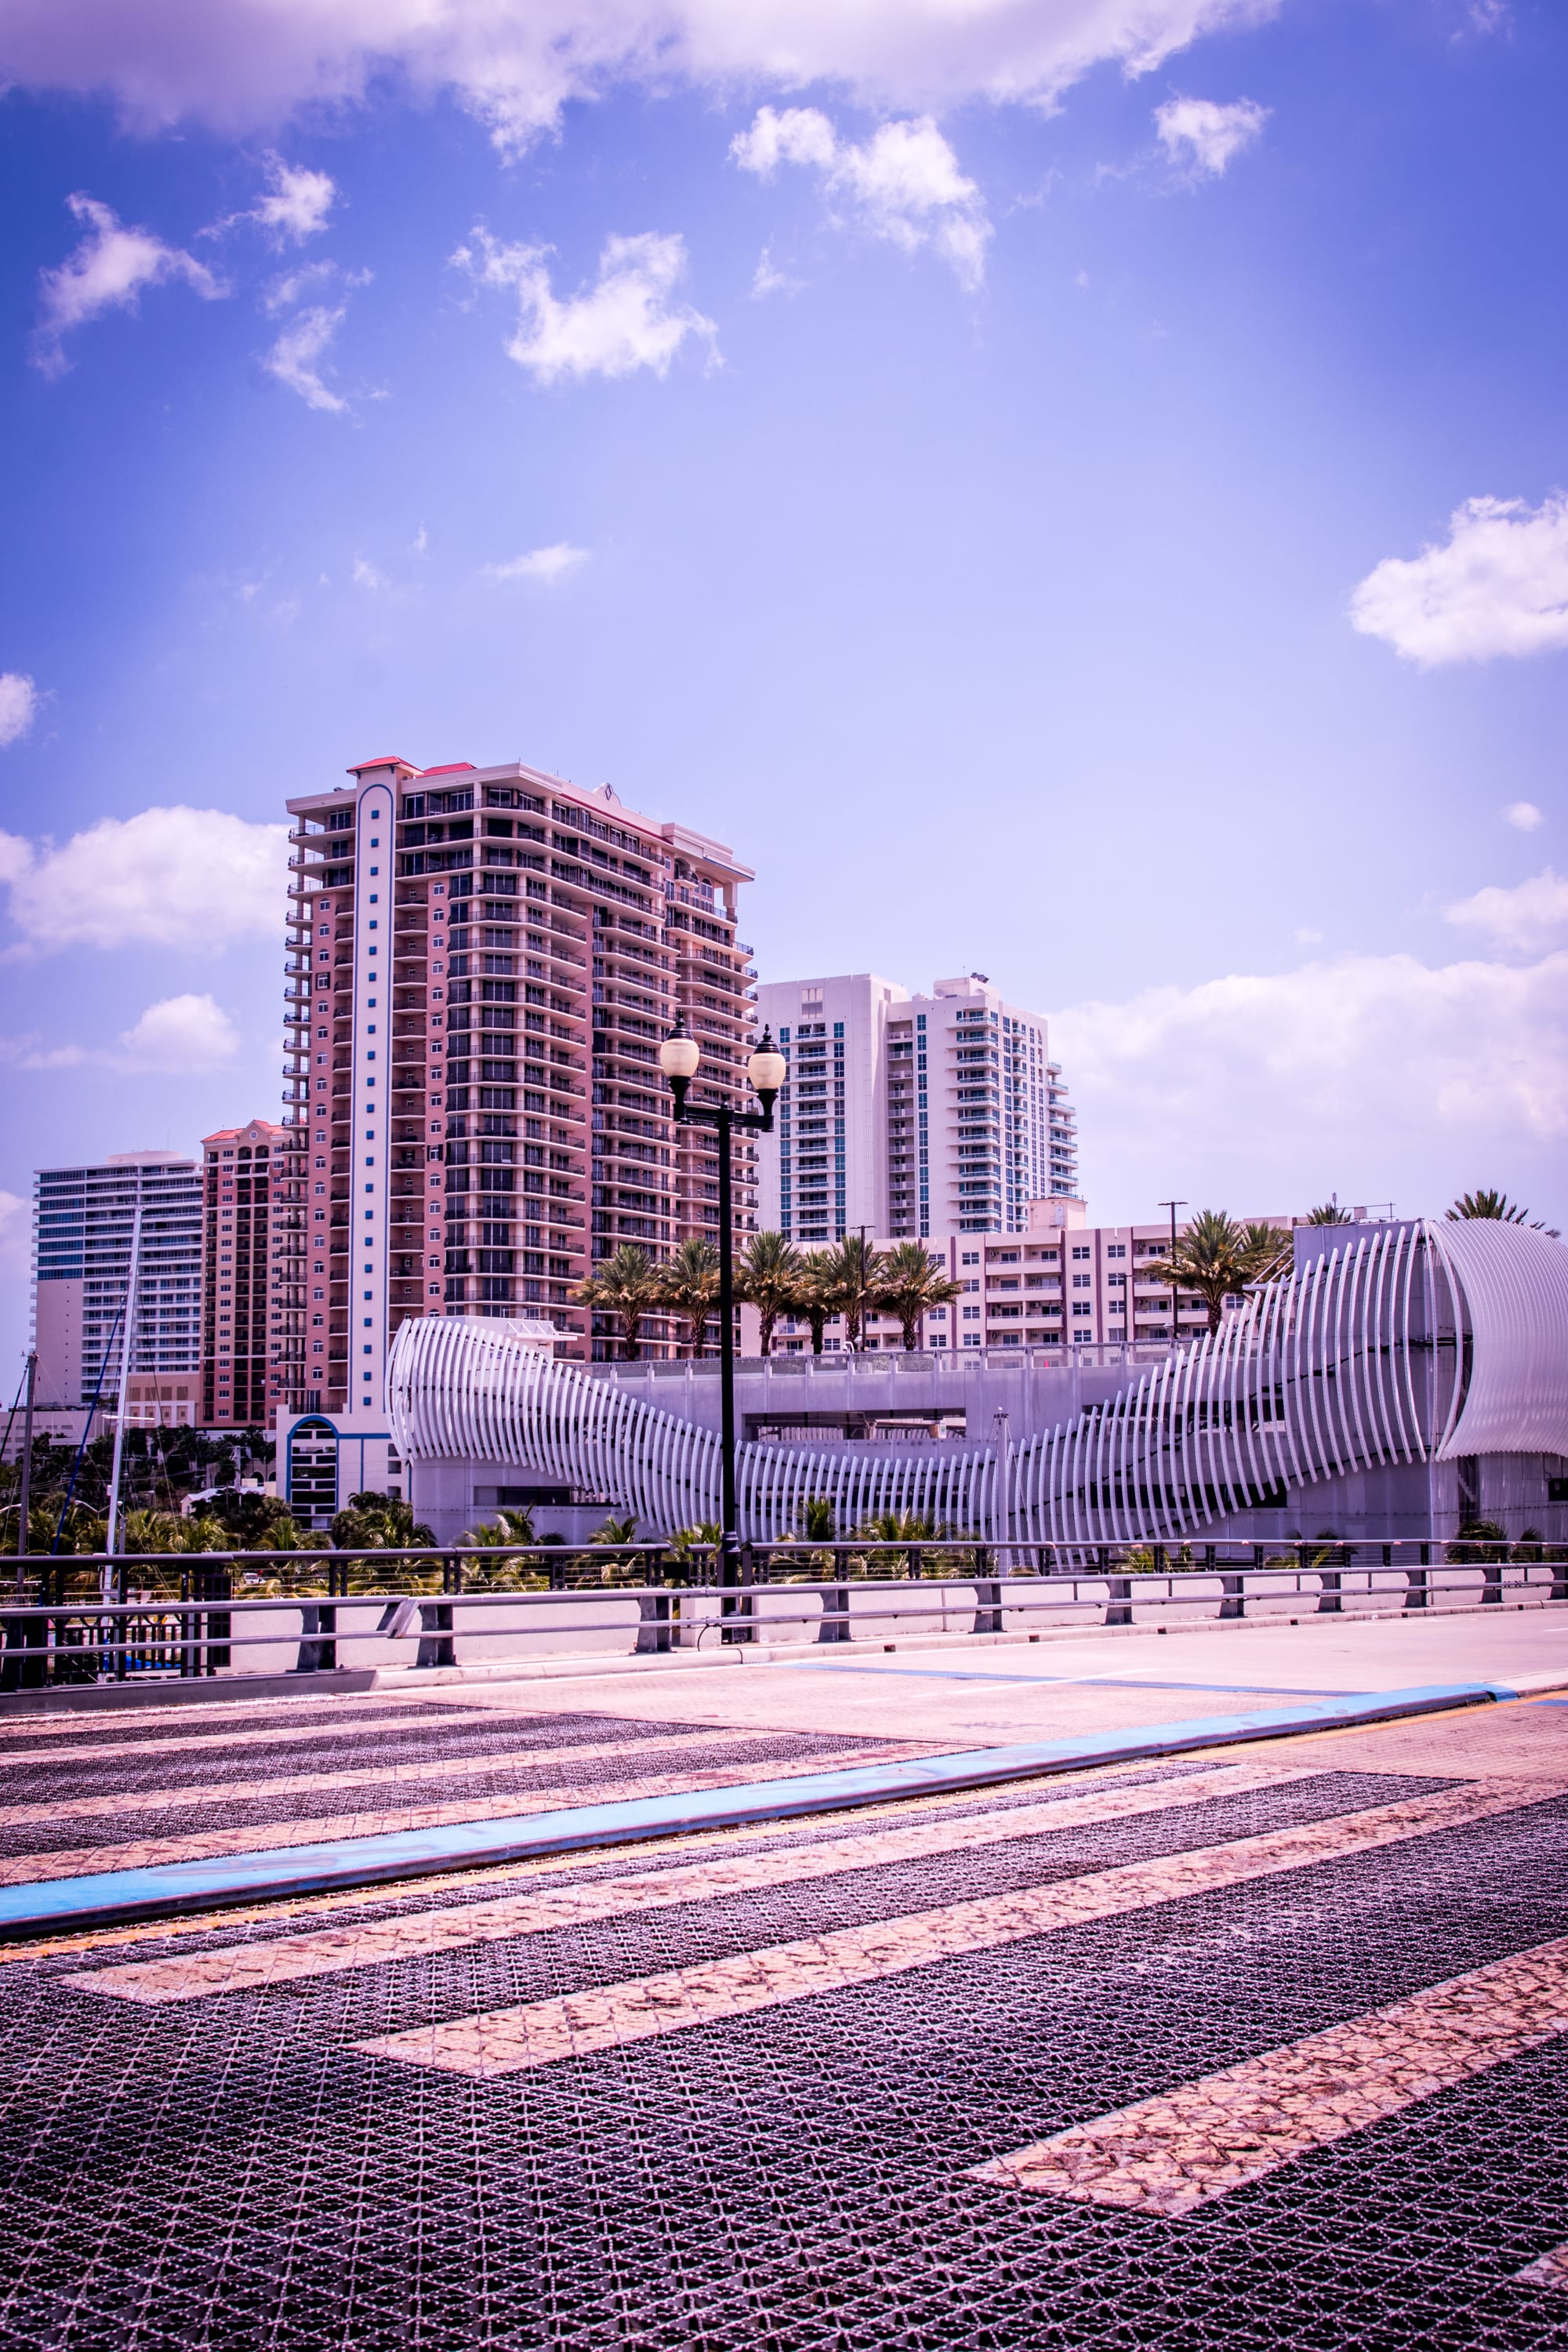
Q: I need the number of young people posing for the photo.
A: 0